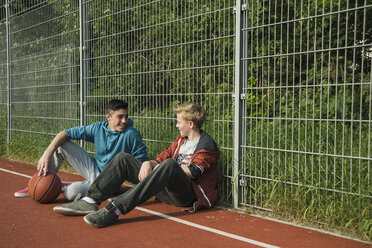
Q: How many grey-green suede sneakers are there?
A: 2